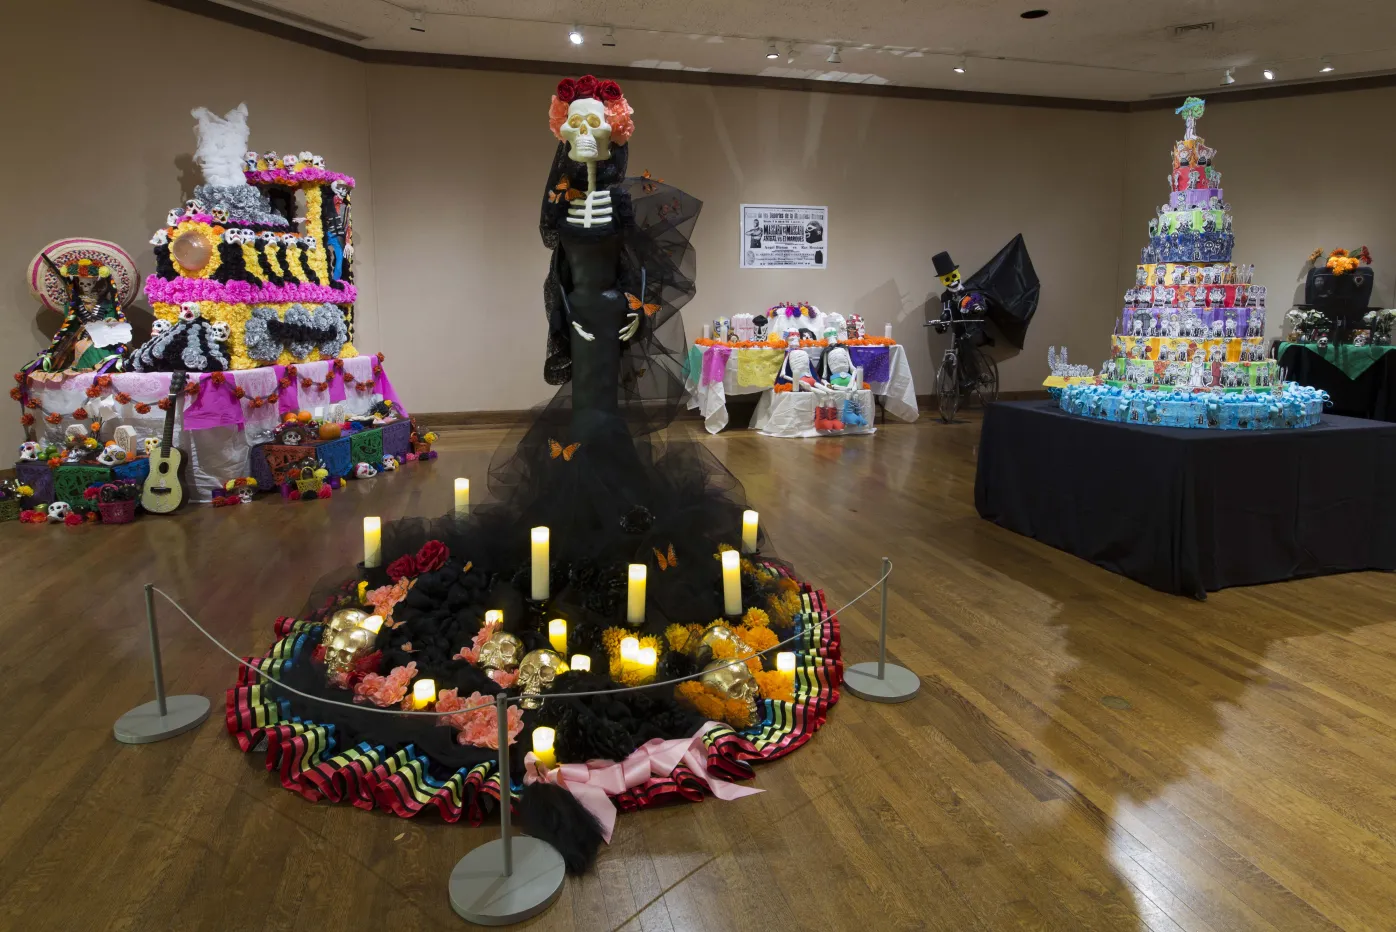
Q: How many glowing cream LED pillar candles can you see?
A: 15